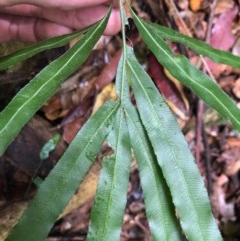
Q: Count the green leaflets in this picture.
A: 8